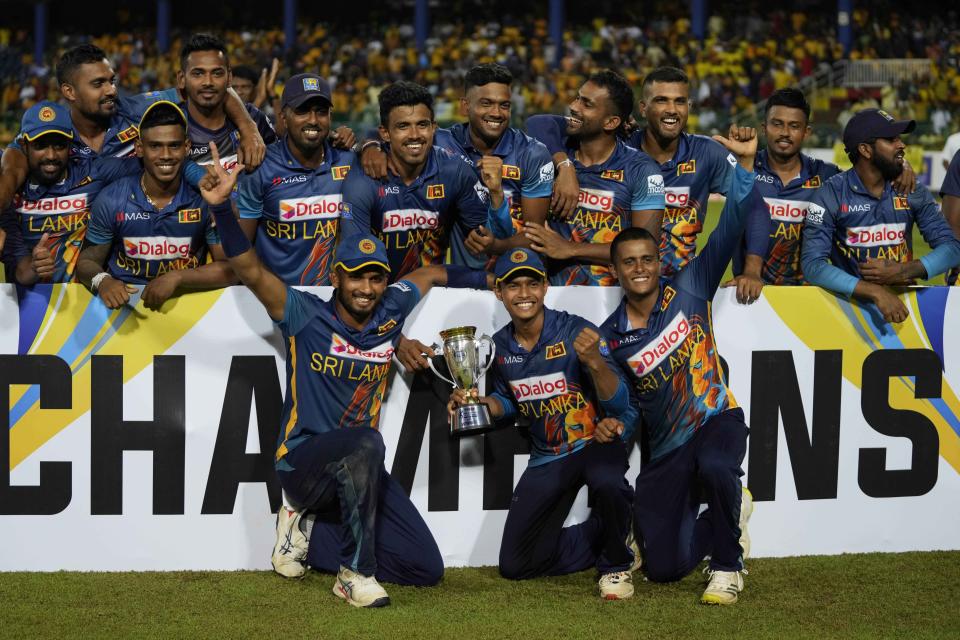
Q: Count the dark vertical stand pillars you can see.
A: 7